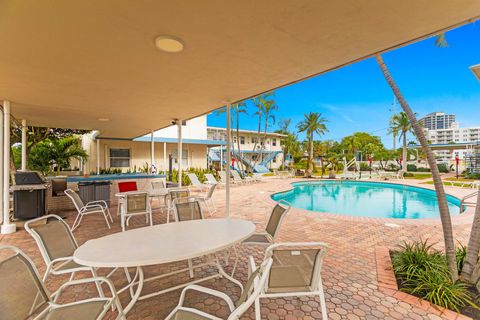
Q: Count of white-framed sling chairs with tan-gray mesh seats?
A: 11